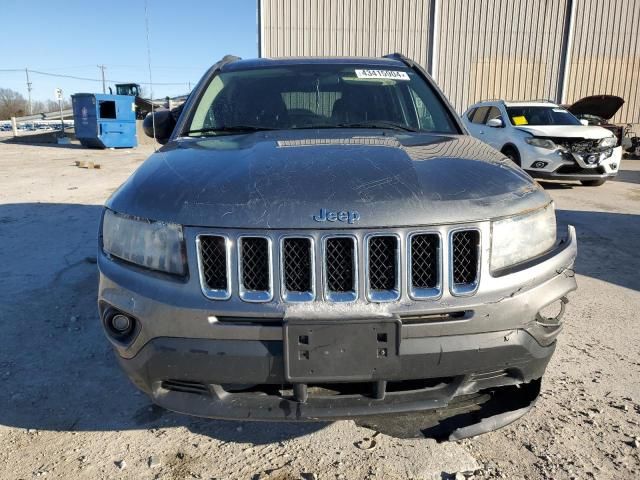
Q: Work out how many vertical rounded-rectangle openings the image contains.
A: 7